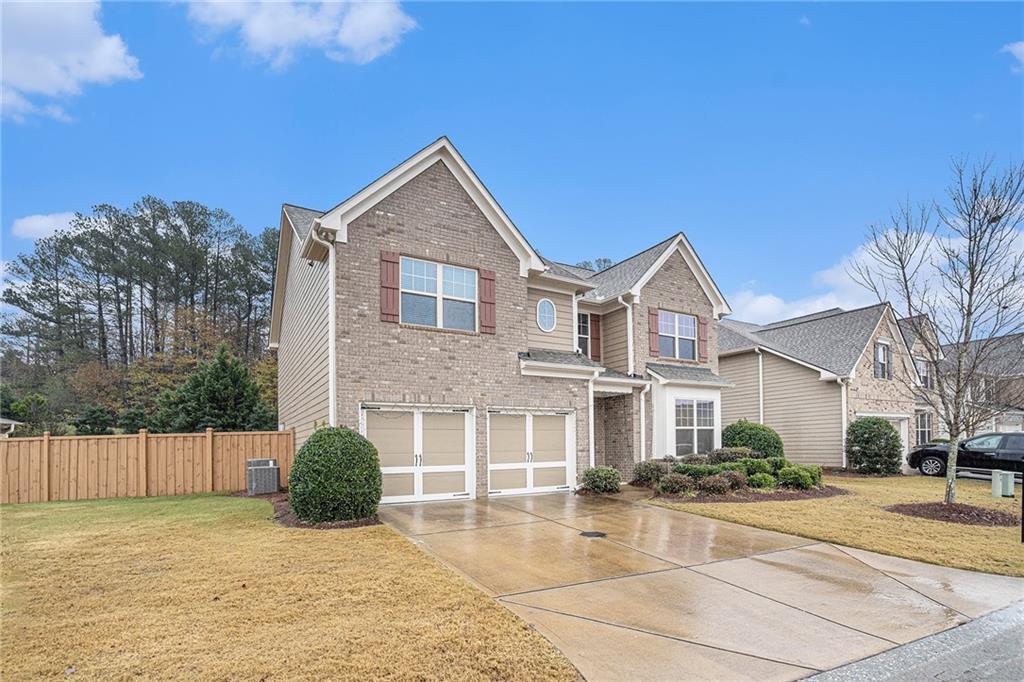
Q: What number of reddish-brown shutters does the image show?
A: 5